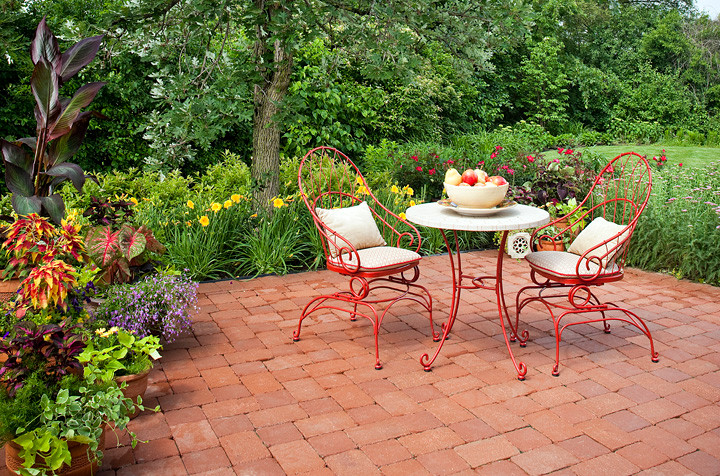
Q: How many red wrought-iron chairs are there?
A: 2